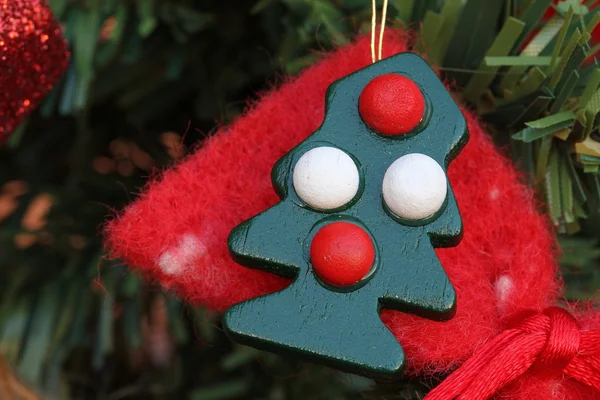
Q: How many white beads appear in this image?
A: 2